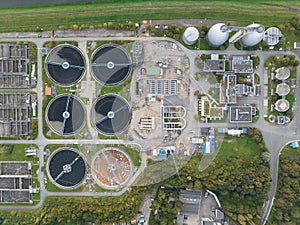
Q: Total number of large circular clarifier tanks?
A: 6